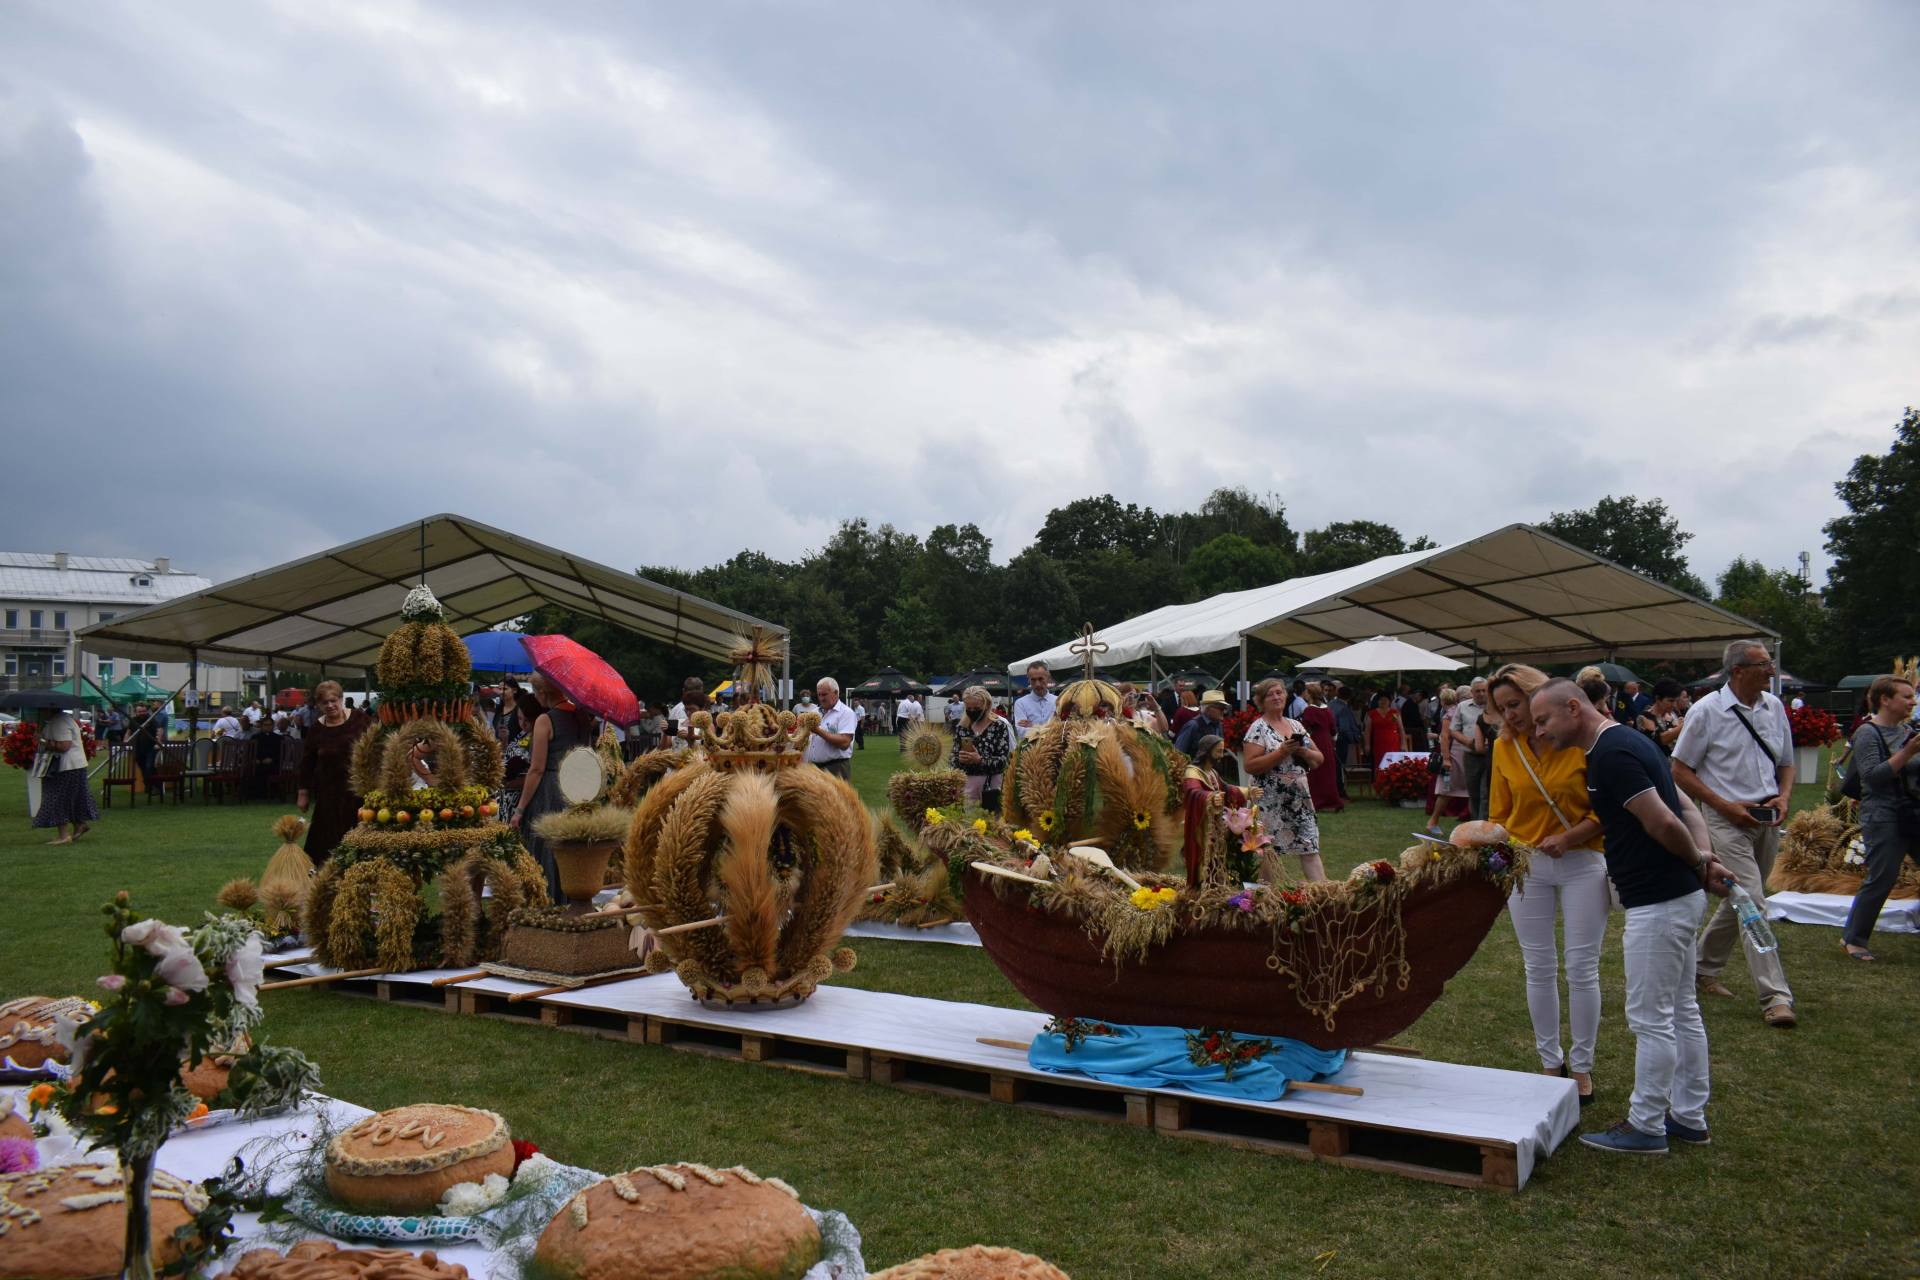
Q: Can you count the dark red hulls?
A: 1